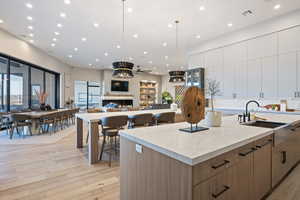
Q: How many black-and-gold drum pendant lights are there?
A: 2